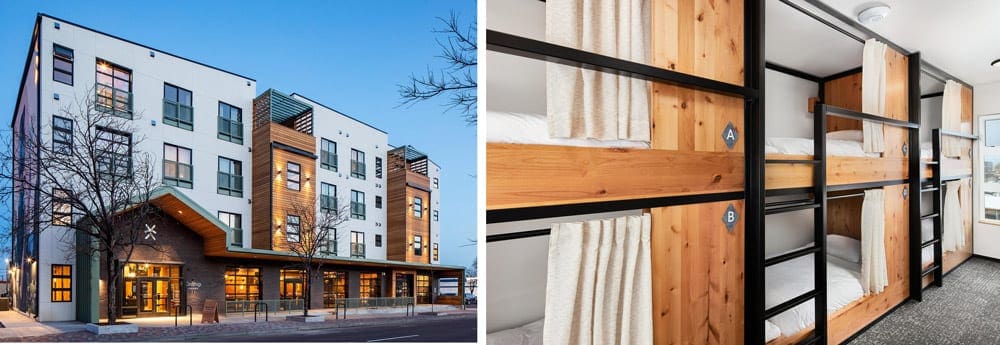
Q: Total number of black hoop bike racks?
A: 4